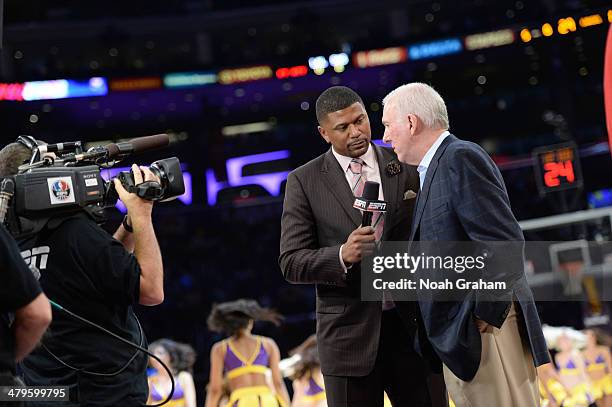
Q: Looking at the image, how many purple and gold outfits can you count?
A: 5